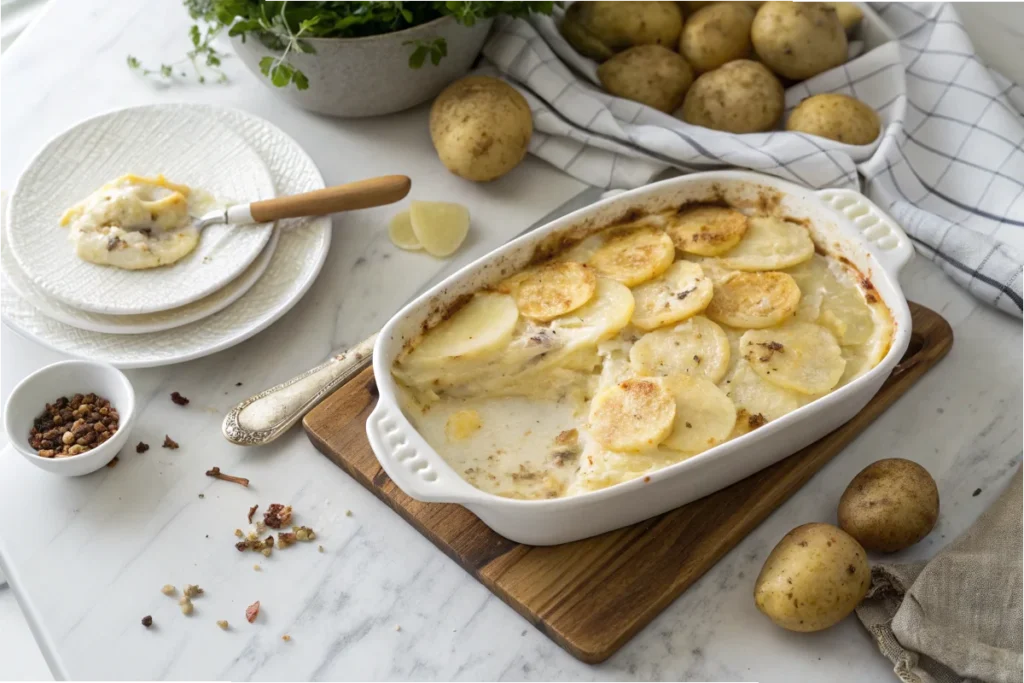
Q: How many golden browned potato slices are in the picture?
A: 5